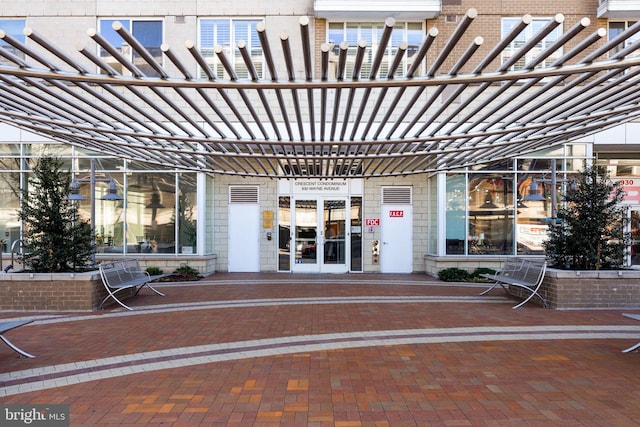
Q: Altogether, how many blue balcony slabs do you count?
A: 0